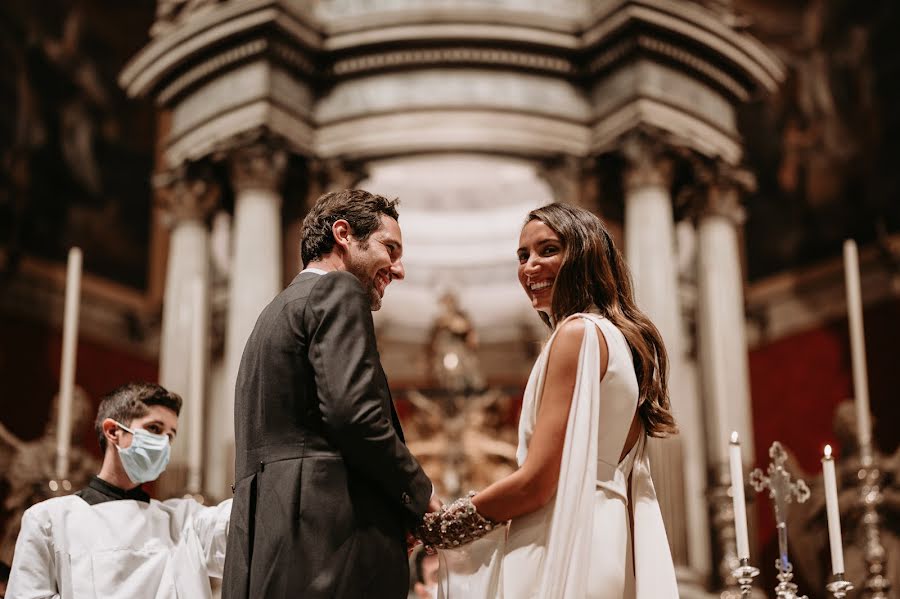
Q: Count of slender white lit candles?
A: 2